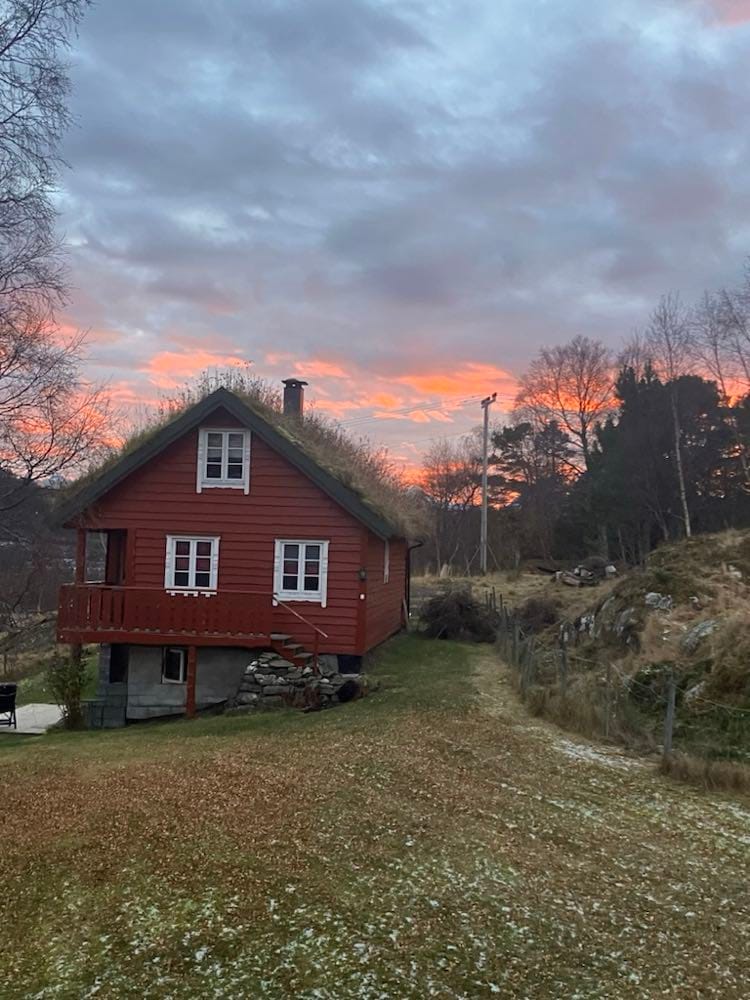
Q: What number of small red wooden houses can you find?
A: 1